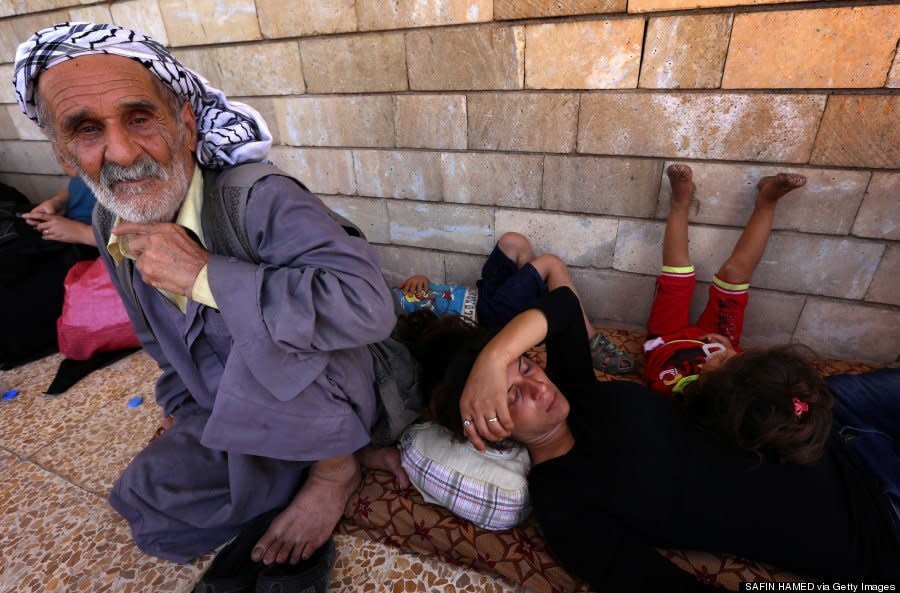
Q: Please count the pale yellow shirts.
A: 1